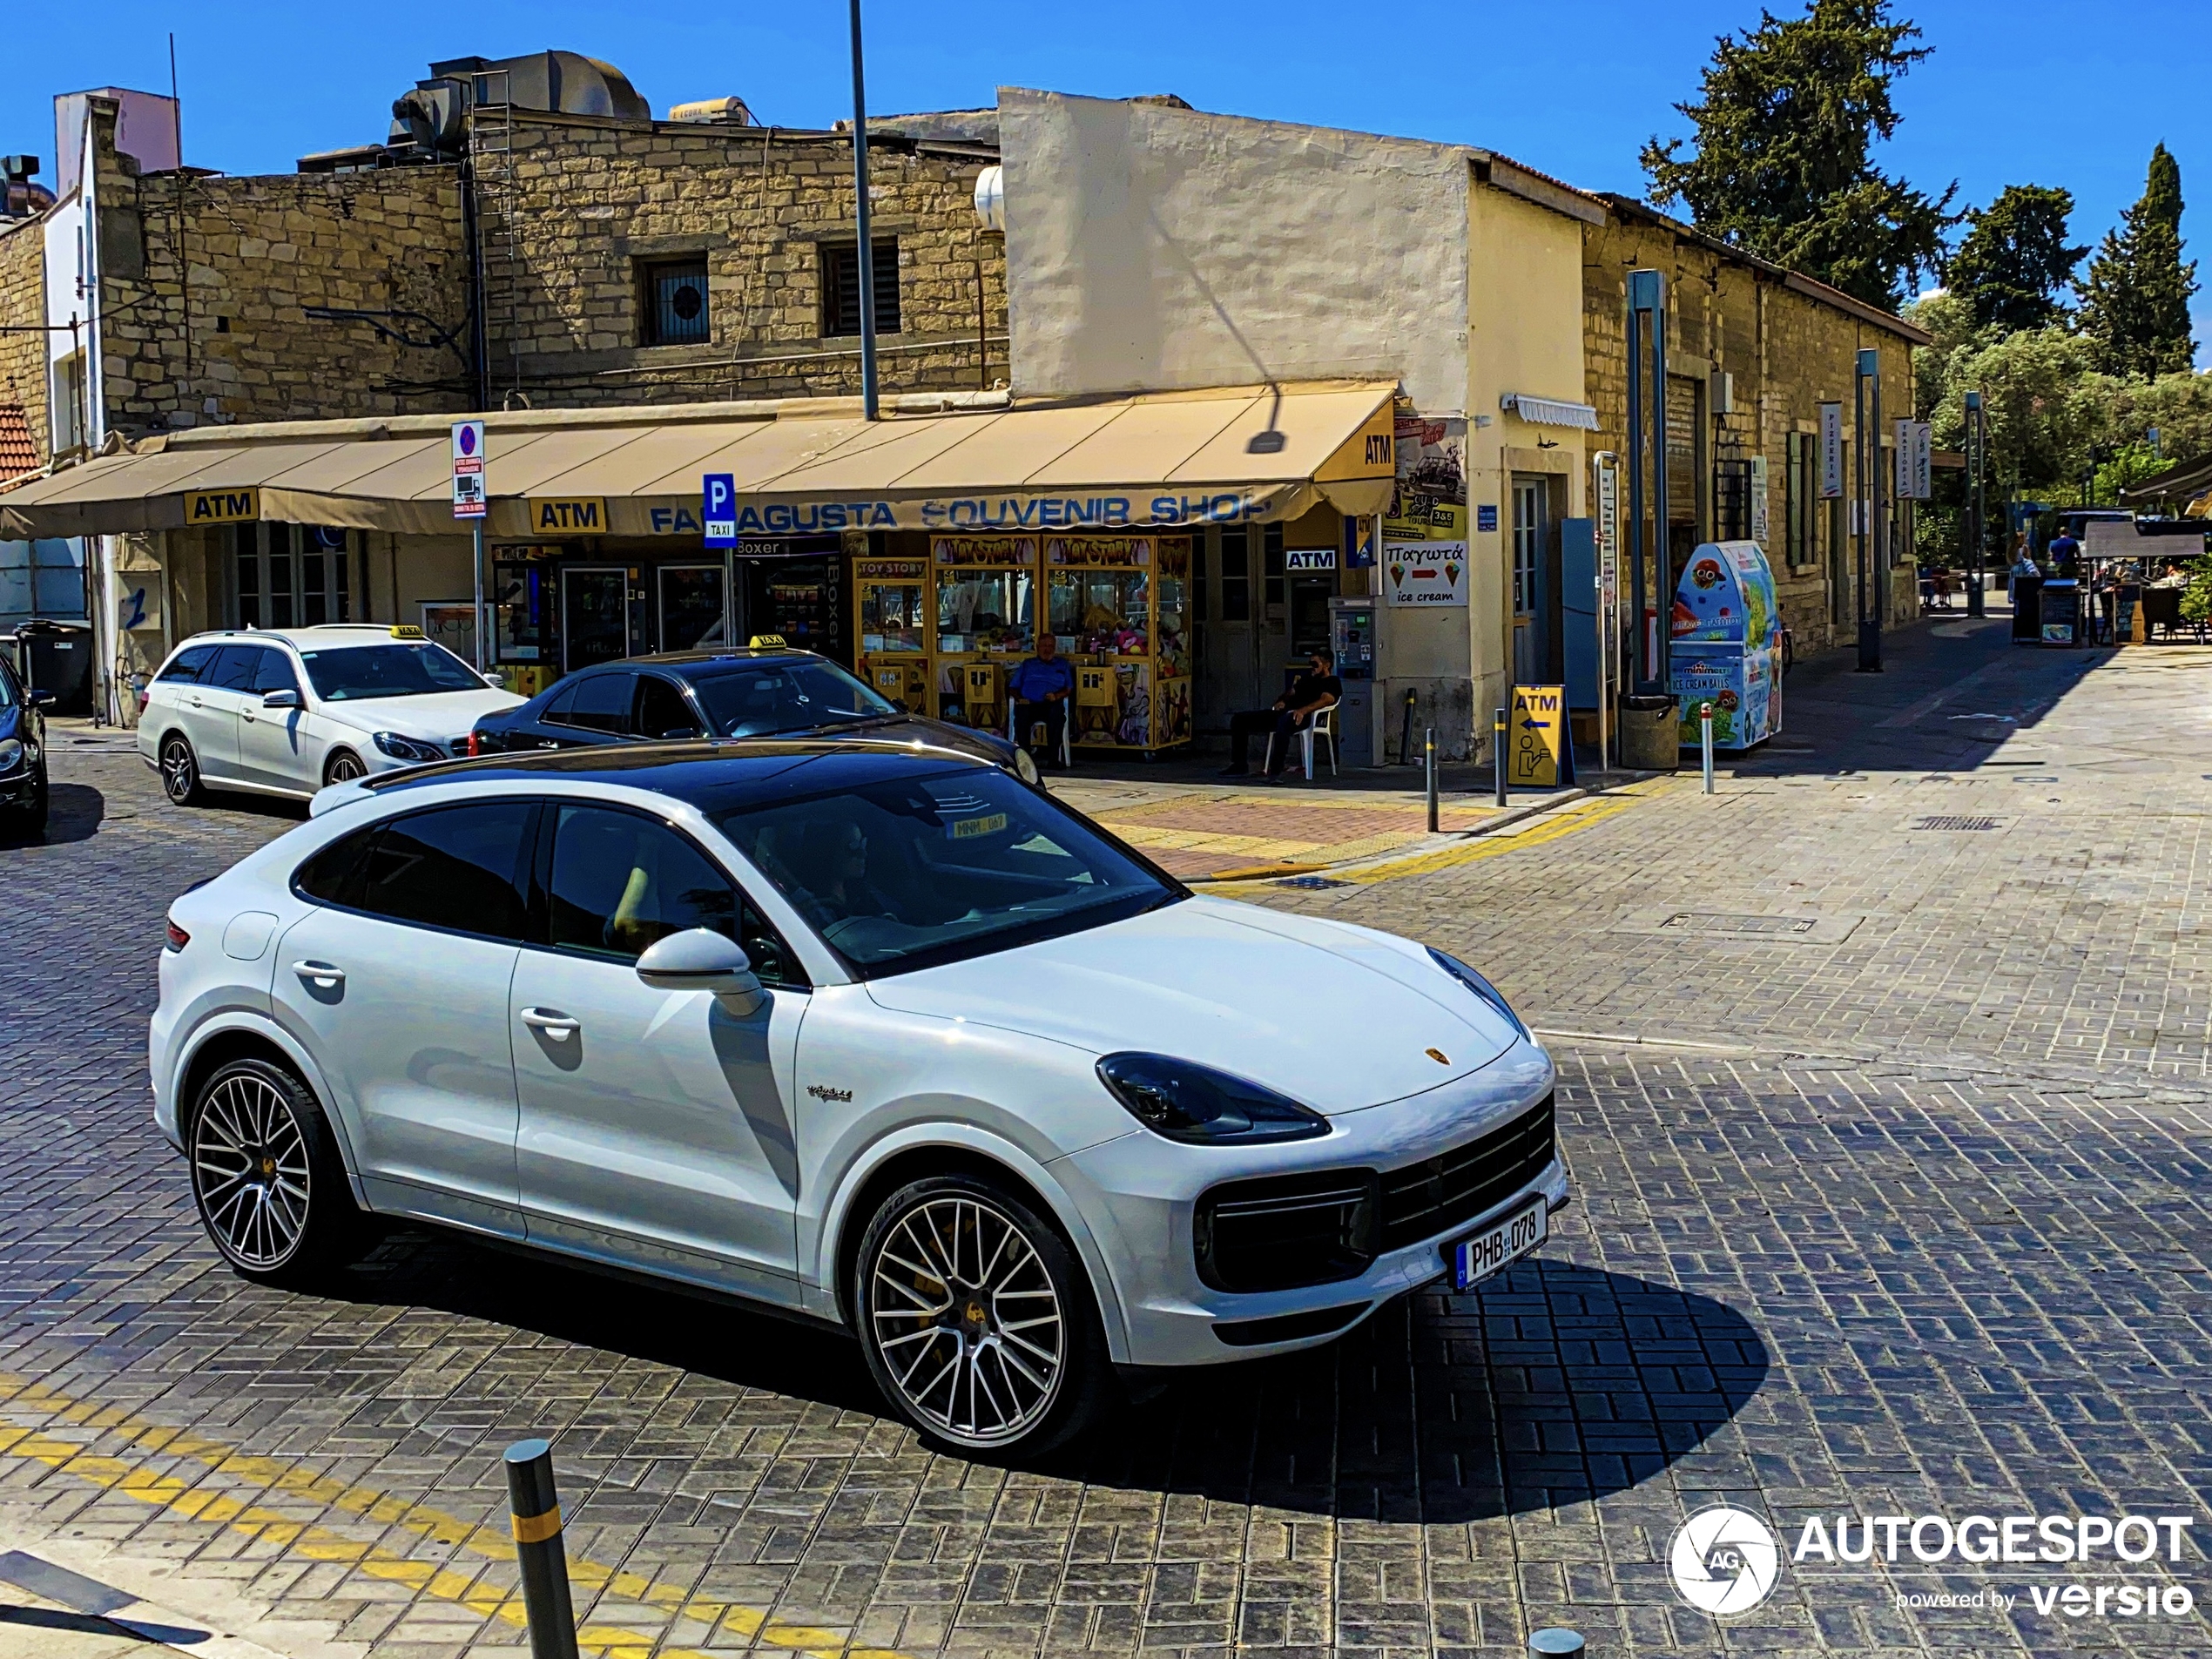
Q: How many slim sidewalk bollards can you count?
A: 6